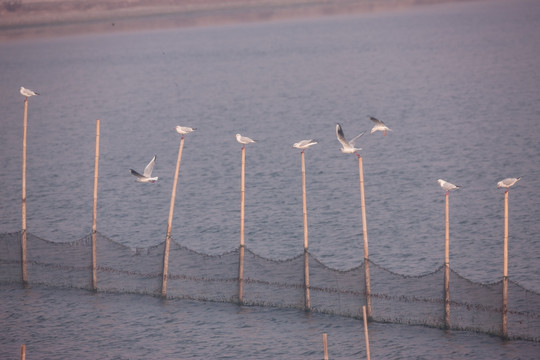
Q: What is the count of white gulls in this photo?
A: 9